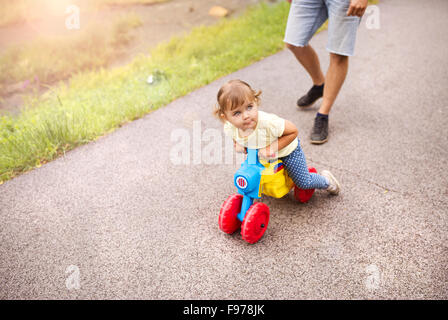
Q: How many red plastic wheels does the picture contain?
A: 3